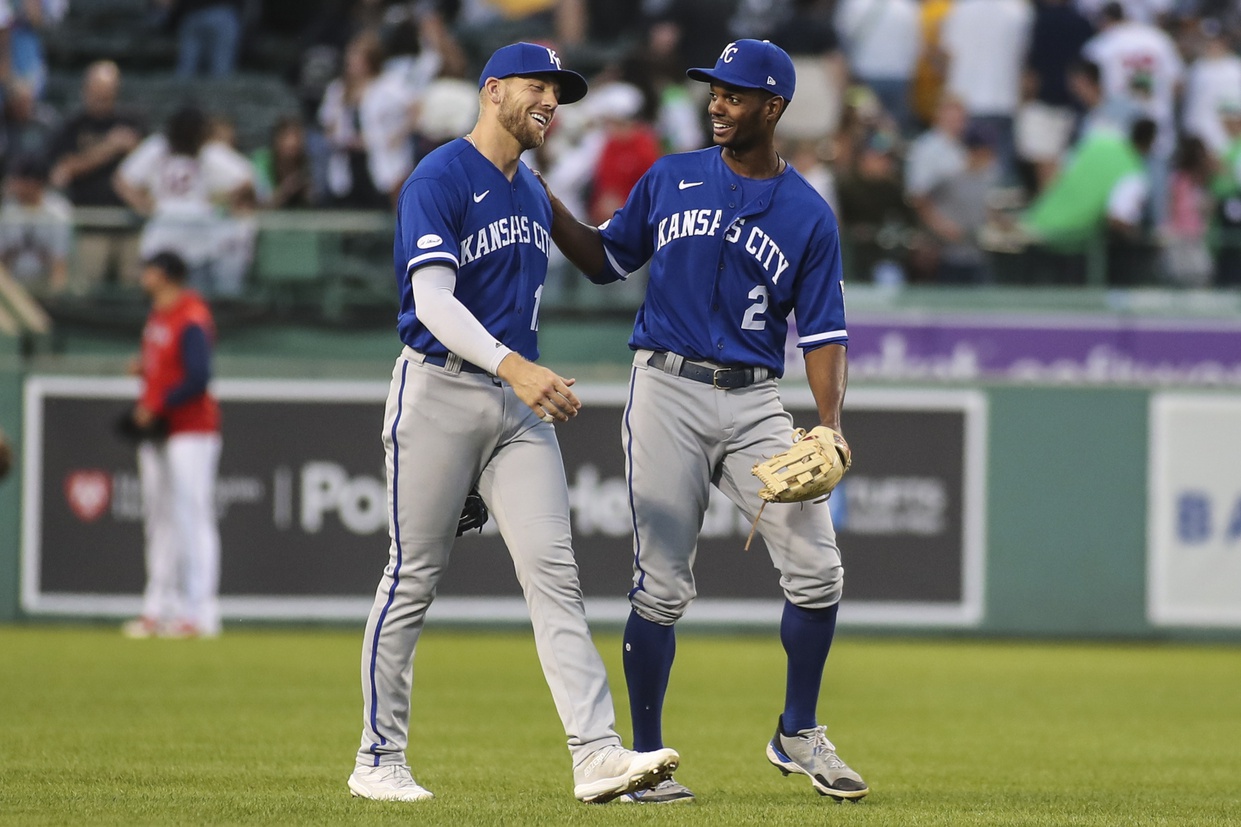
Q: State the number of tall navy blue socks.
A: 2